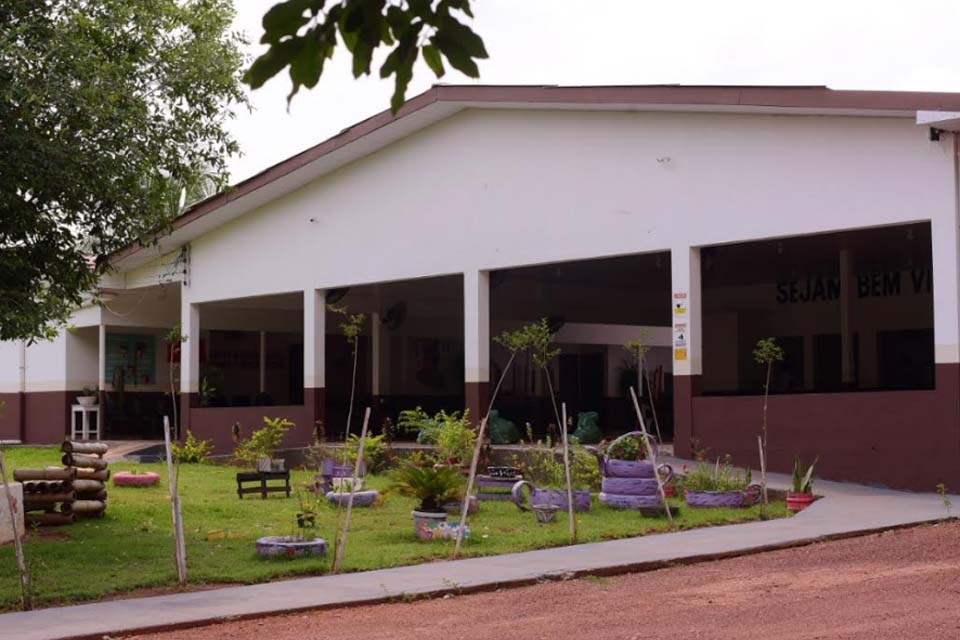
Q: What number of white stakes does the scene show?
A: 7